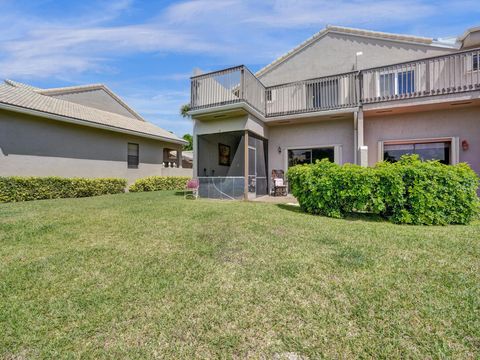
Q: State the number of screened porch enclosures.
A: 1